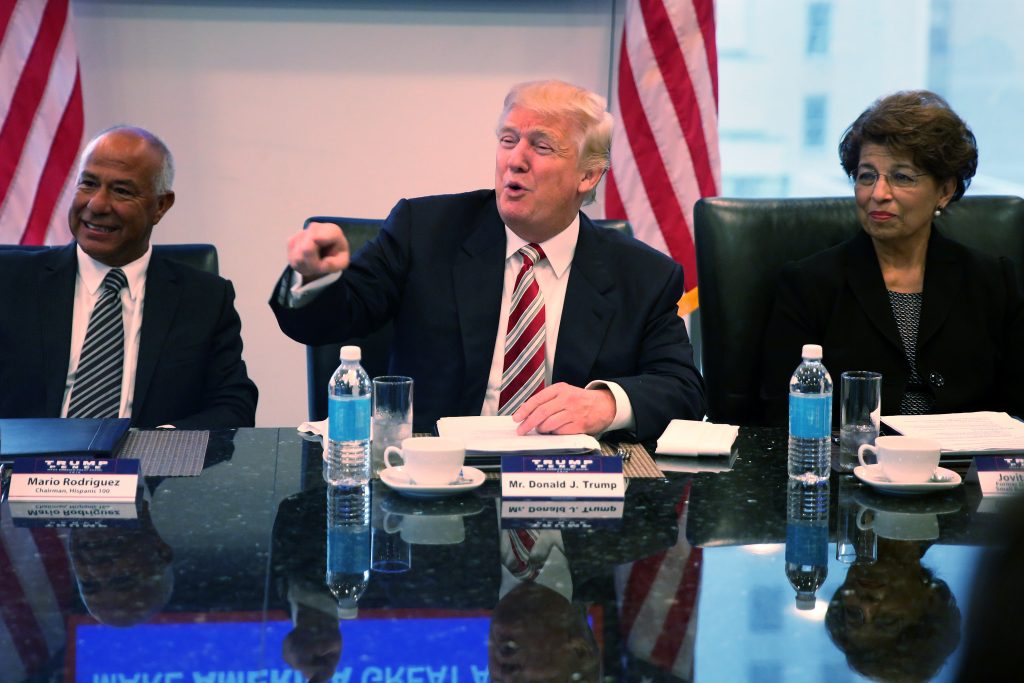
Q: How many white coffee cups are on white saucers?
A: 2